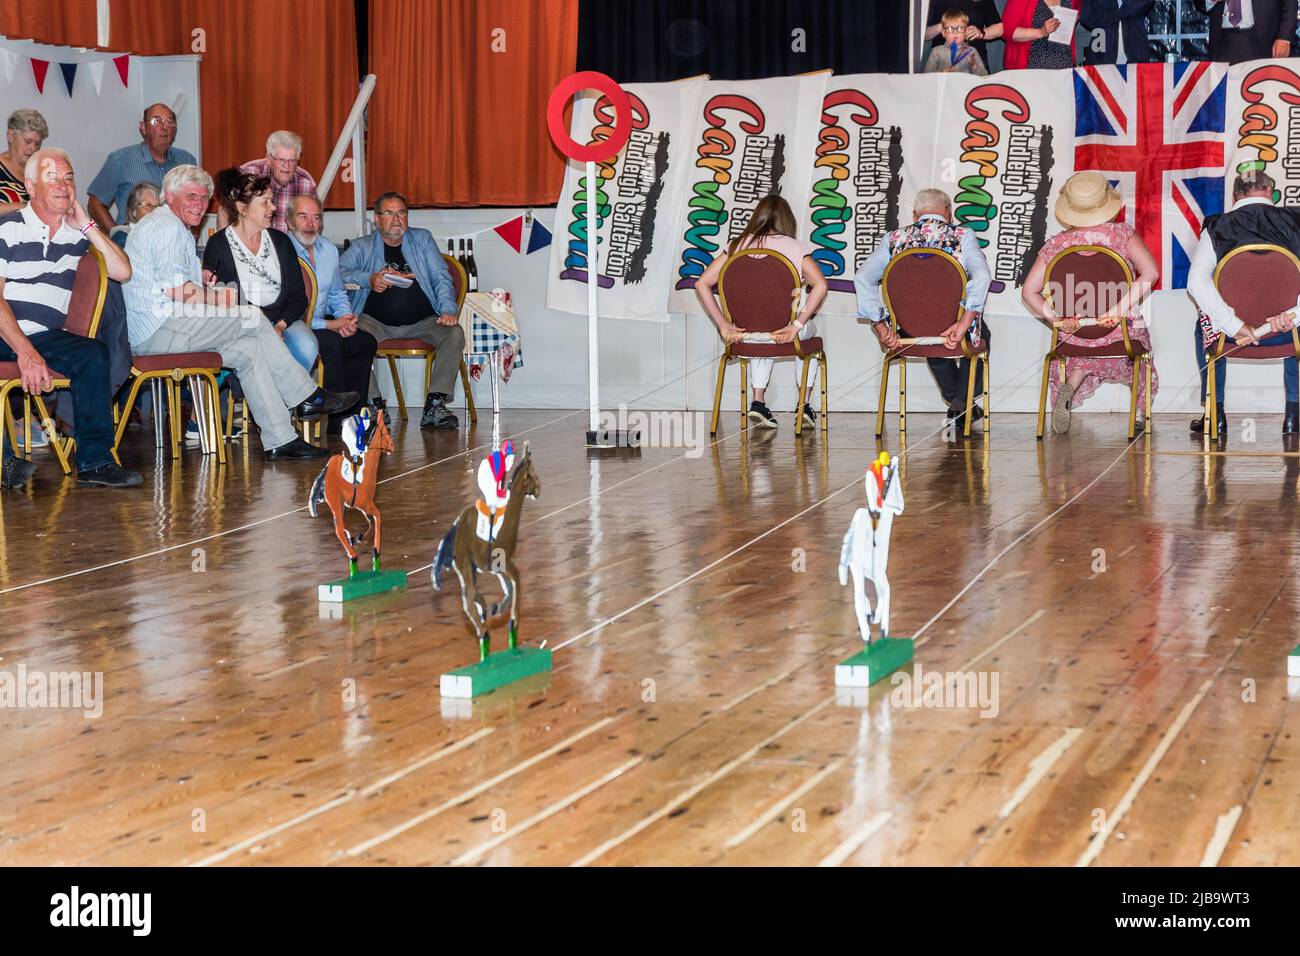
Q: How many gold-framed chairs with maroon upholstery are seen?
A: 8